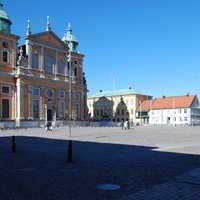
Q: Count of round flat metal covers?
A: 1